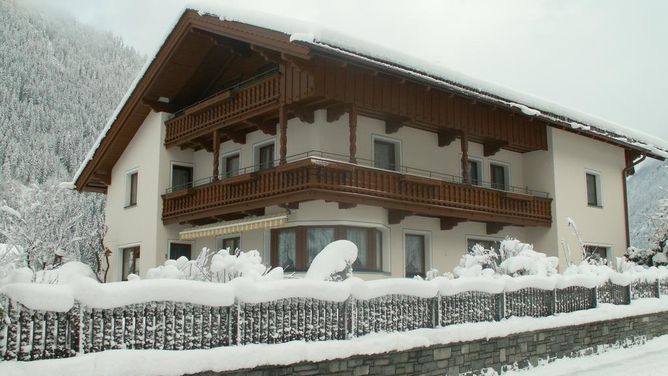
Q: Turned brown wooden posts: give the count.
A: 4